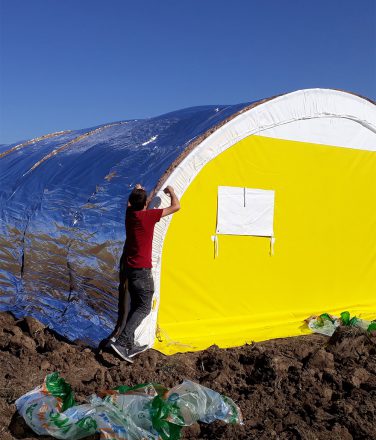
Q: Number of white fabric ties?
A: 2